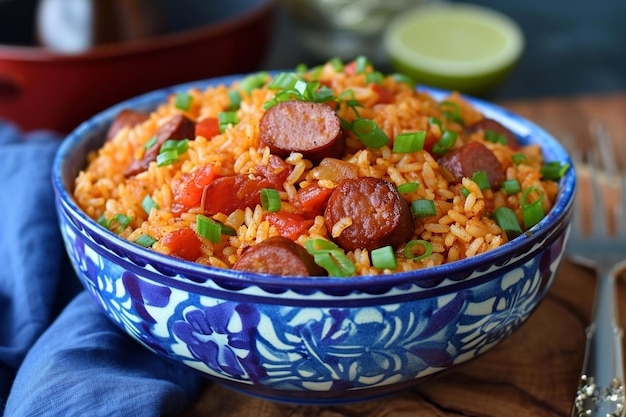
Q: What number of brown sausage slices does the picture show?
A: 7